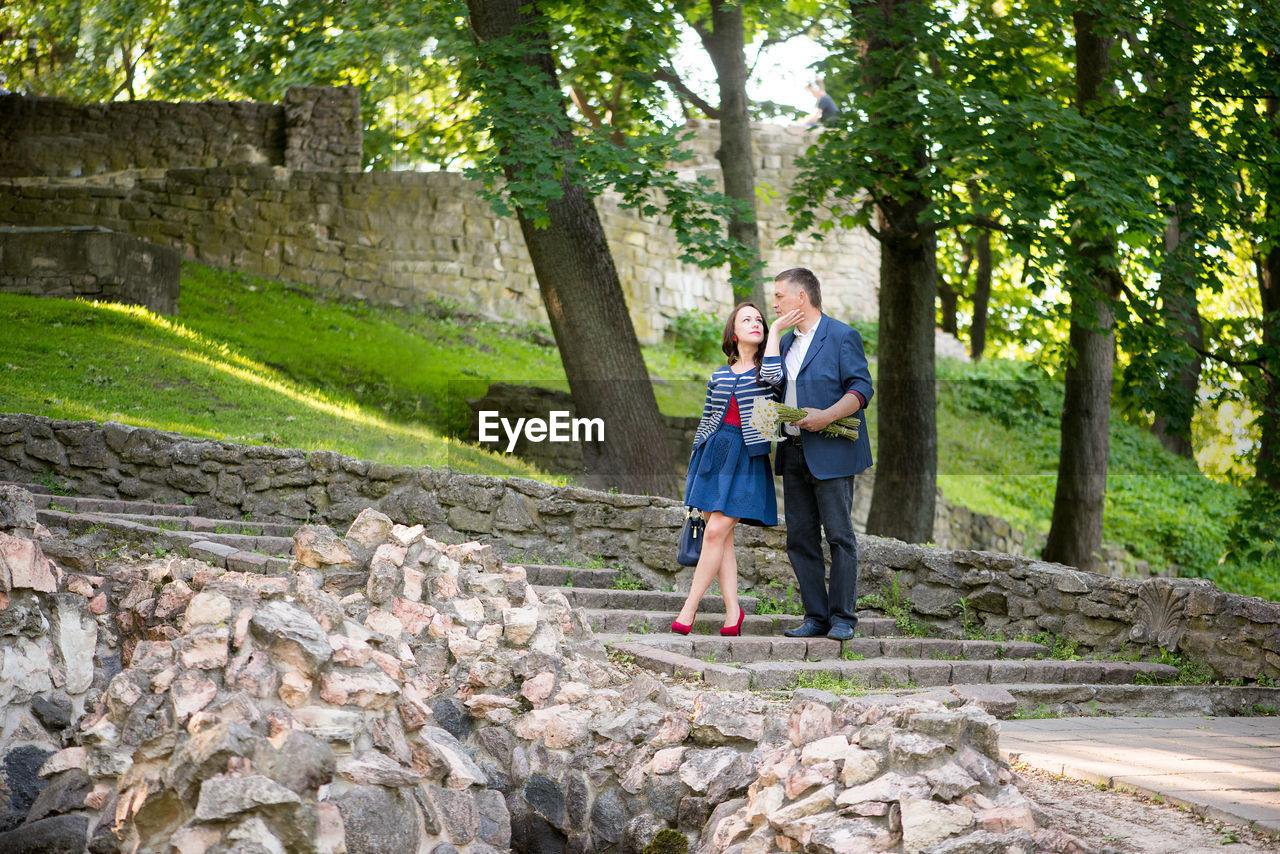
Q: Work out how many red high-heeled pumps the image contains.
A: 2